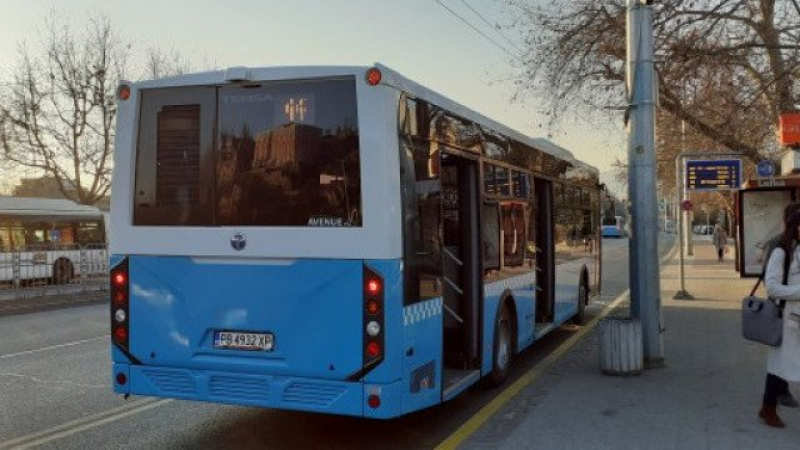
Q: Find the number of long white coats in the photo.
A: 1